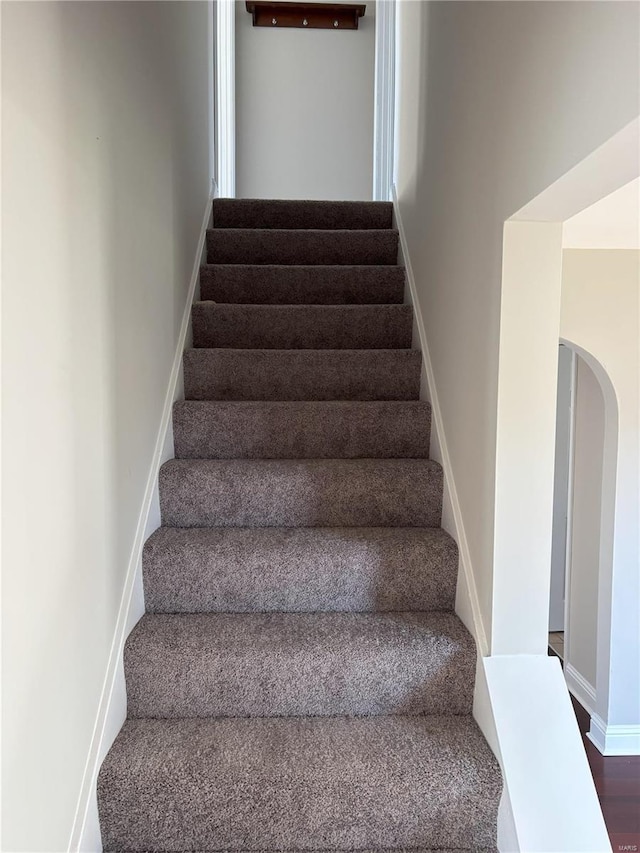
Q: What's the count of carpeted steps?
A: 10